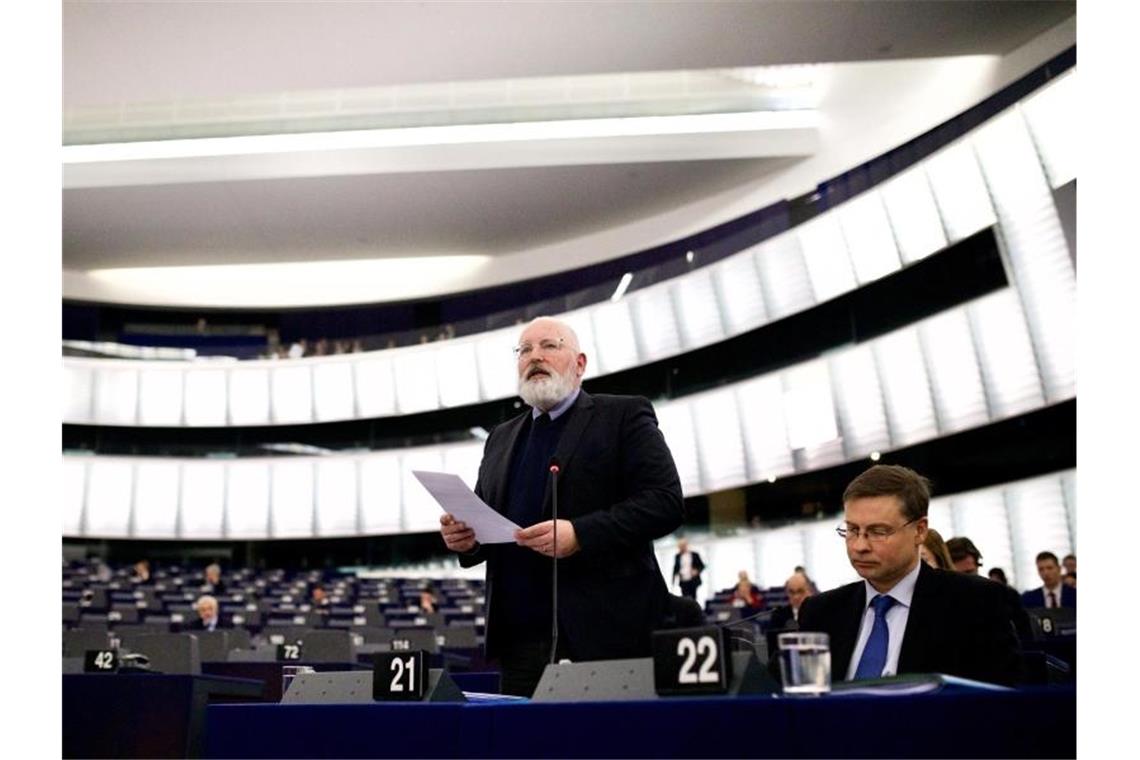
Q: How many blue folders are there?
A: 2